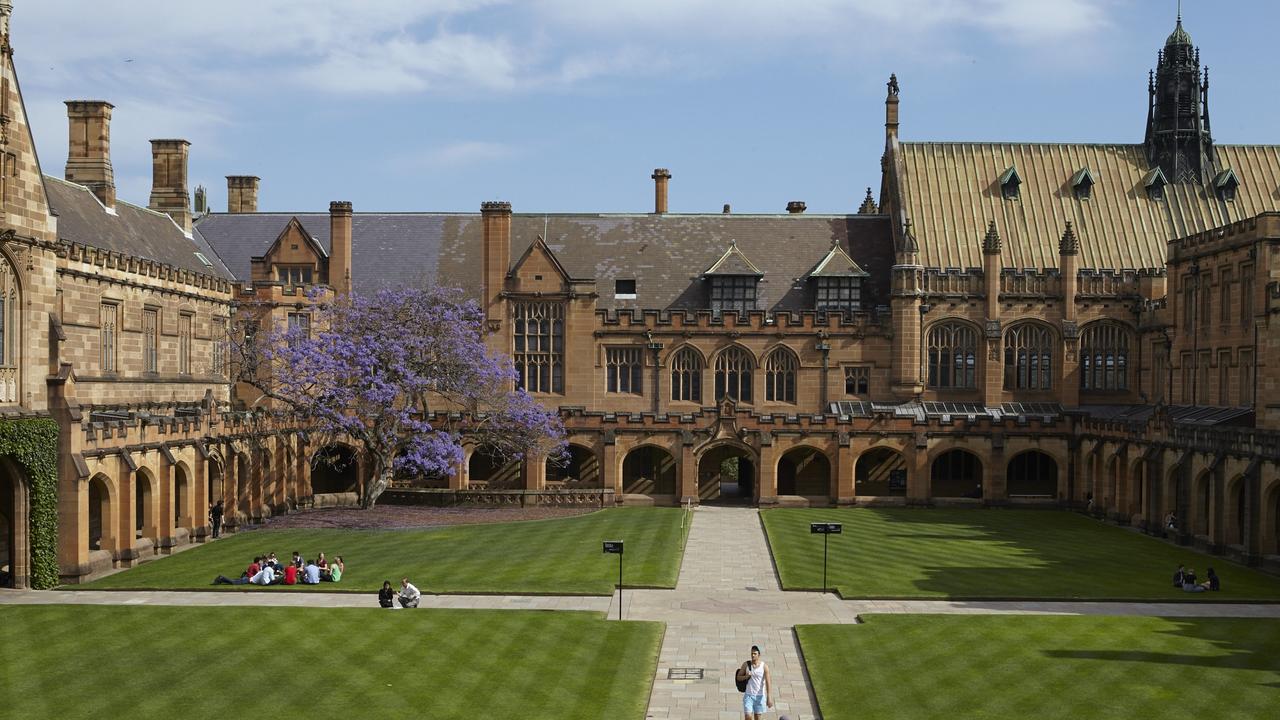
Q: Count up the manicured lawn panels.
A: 4